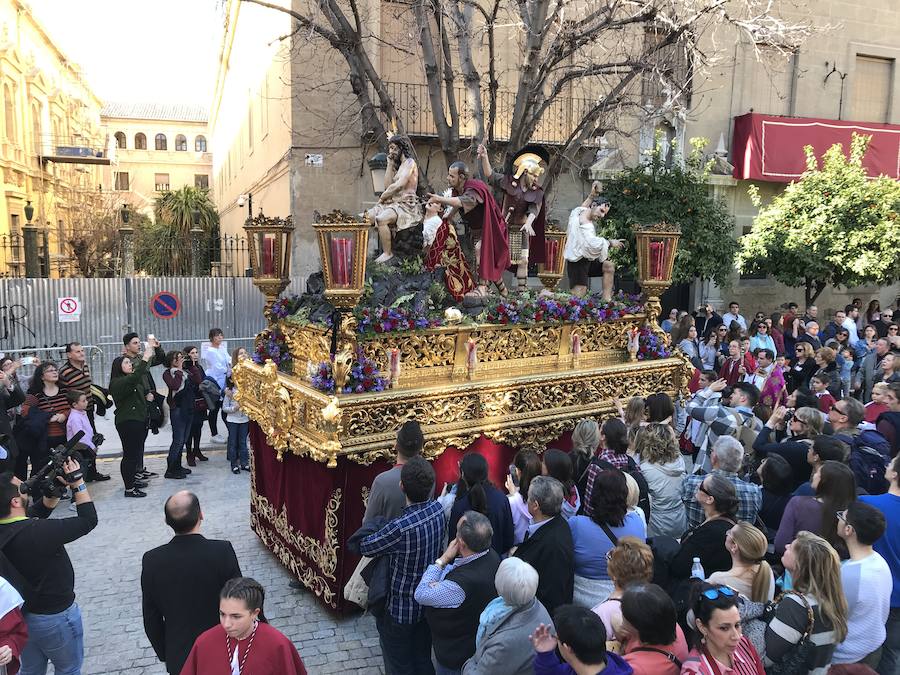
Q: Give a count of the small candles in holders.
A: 4